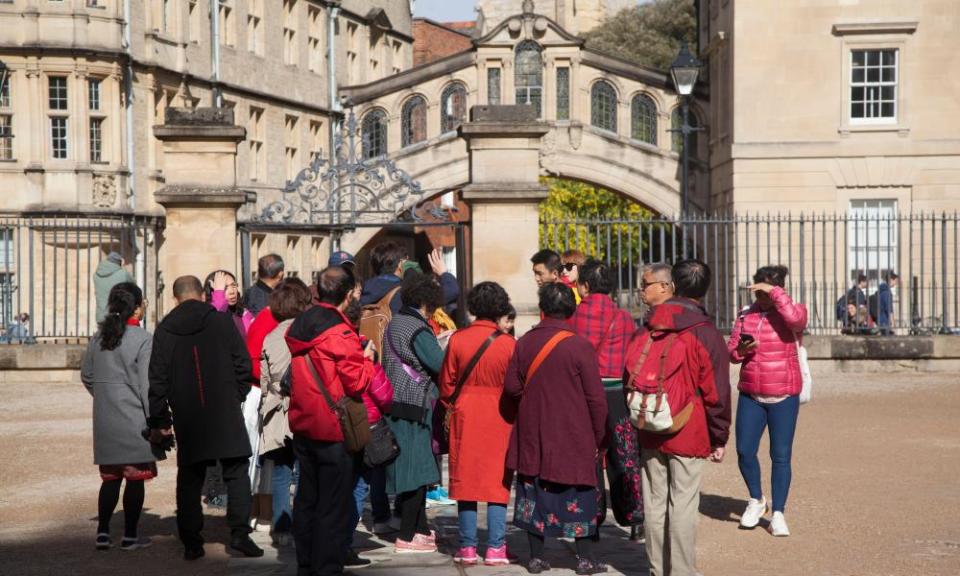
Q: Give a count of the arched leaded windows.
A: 7